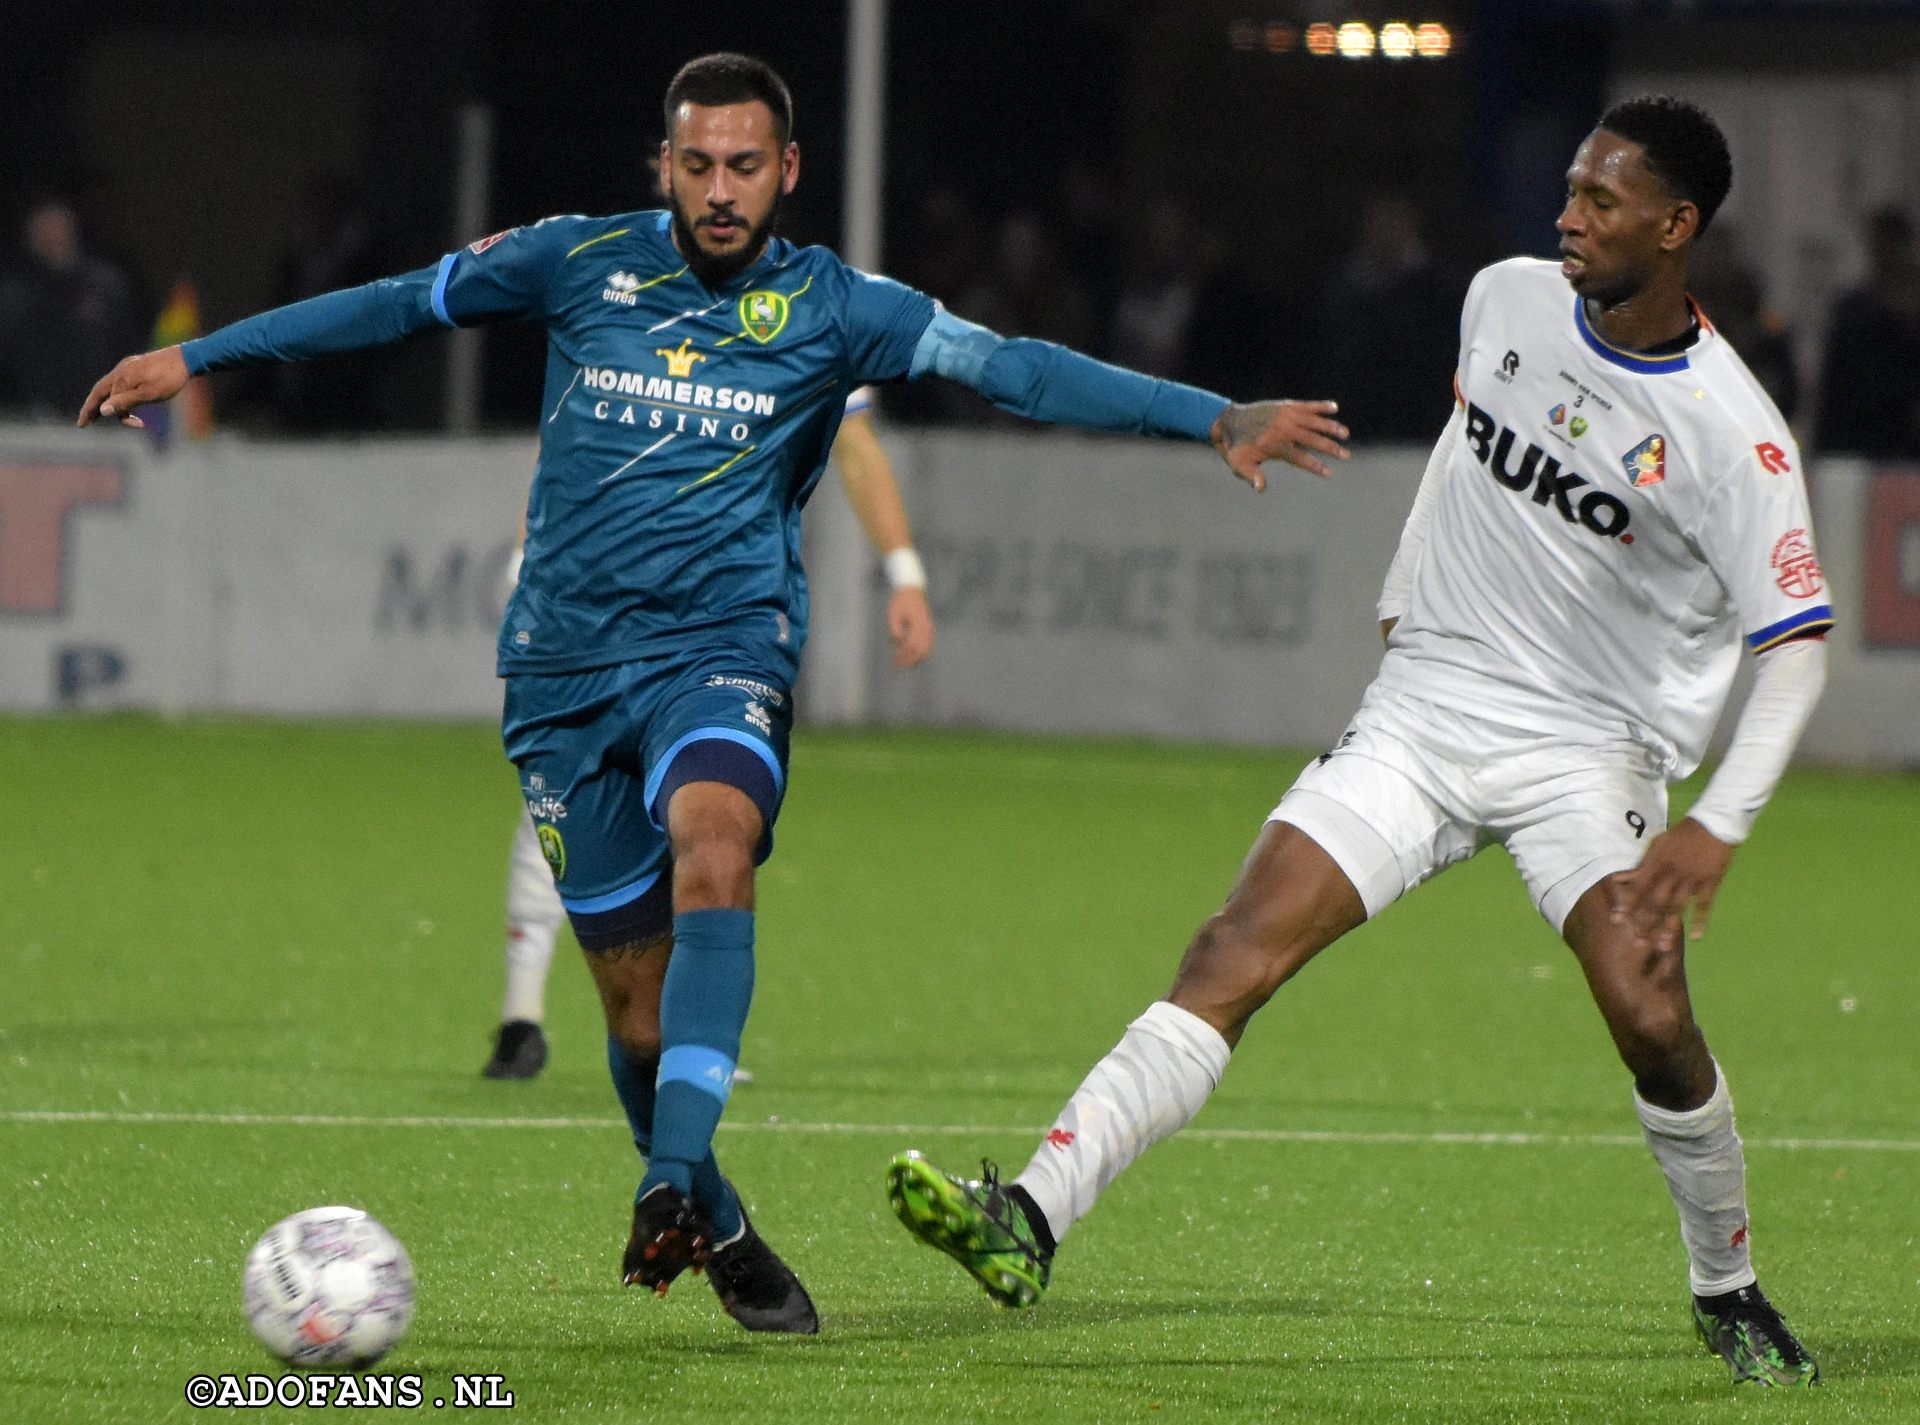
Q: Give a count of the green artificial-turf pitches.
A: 1